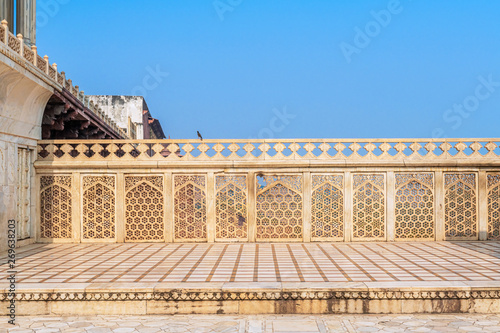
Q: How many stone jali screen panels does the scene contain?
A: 11